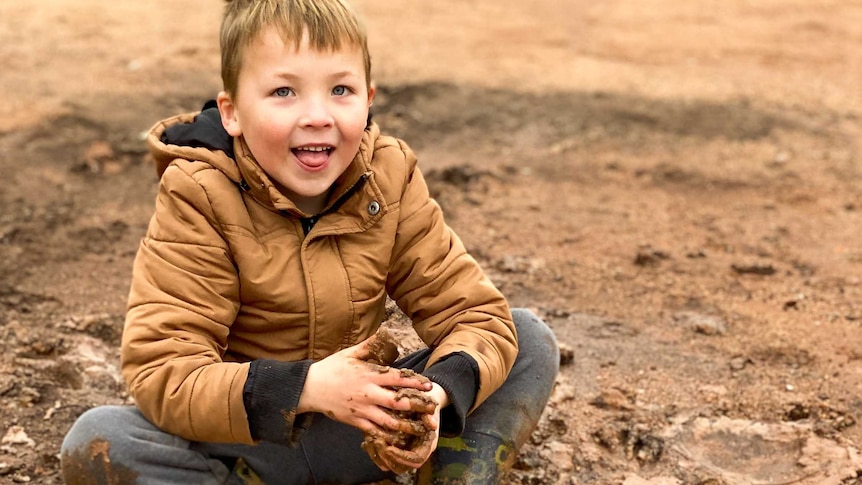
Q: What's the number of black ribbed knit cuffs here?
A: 2